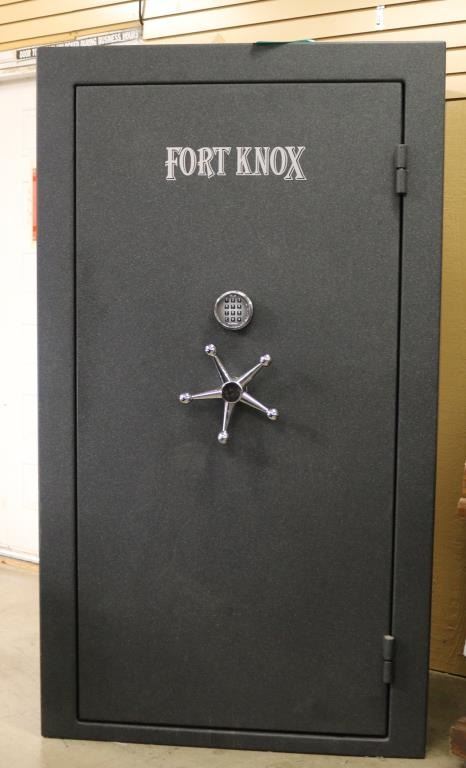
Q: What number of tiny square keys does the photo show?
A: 12